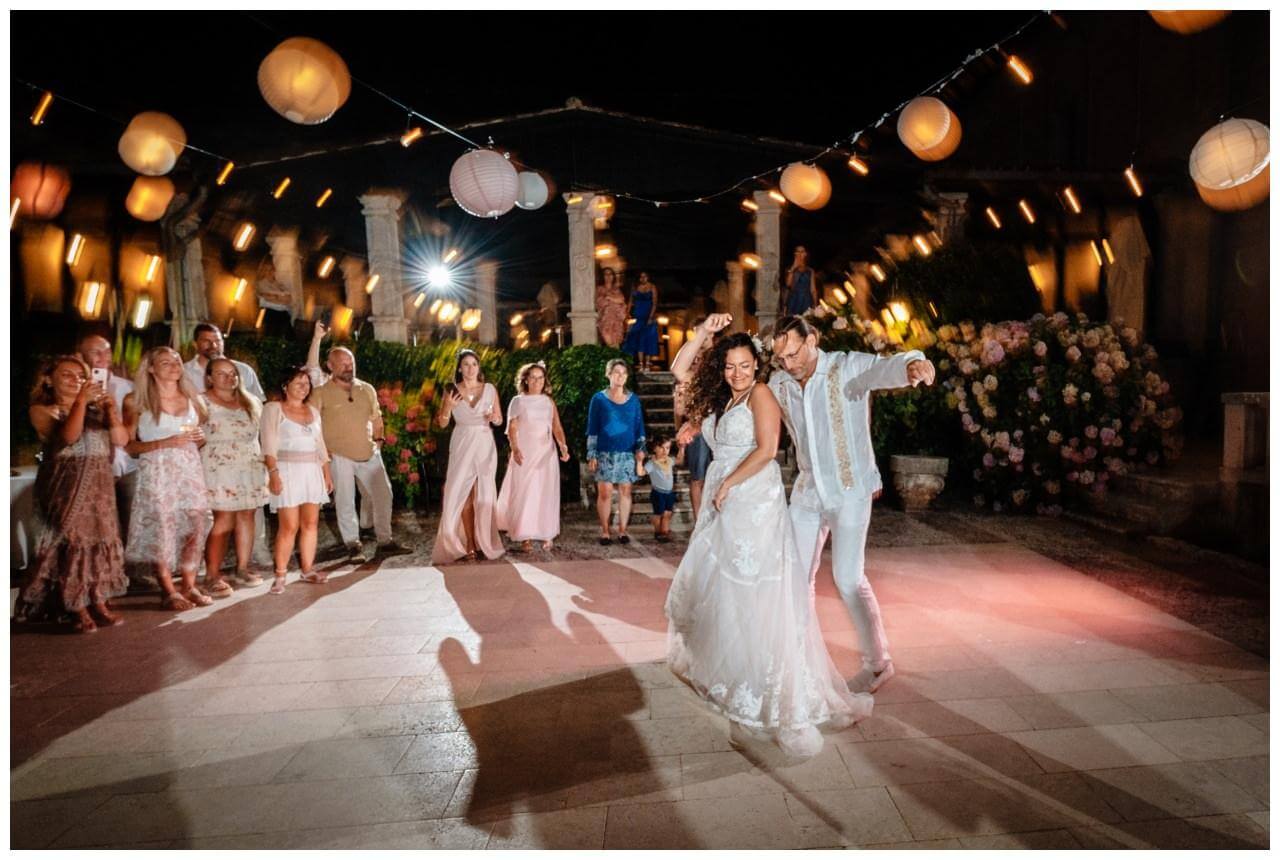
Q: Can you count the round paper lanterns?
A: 10